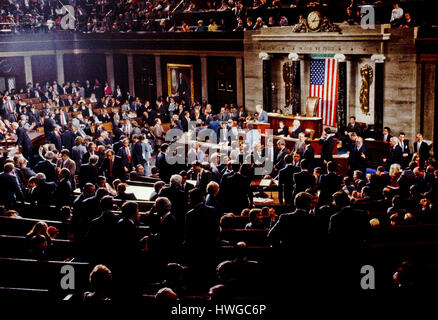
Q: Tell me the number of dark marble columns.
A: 4